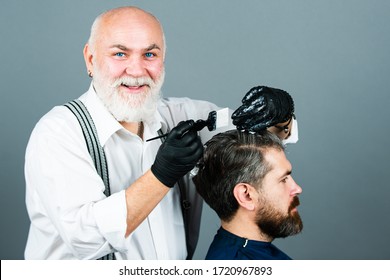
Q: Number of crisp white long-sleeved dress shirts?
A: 1